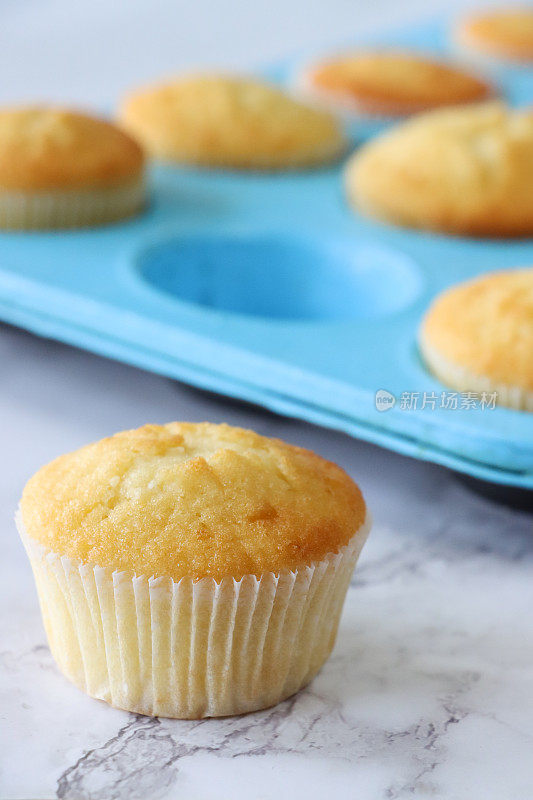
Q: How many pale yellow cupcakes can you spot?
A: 7